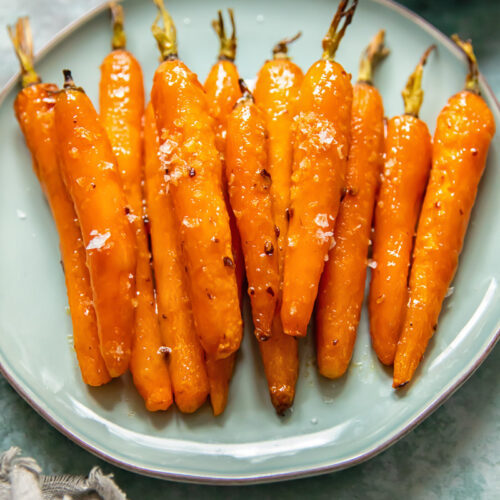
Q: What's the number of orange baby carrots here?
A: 12